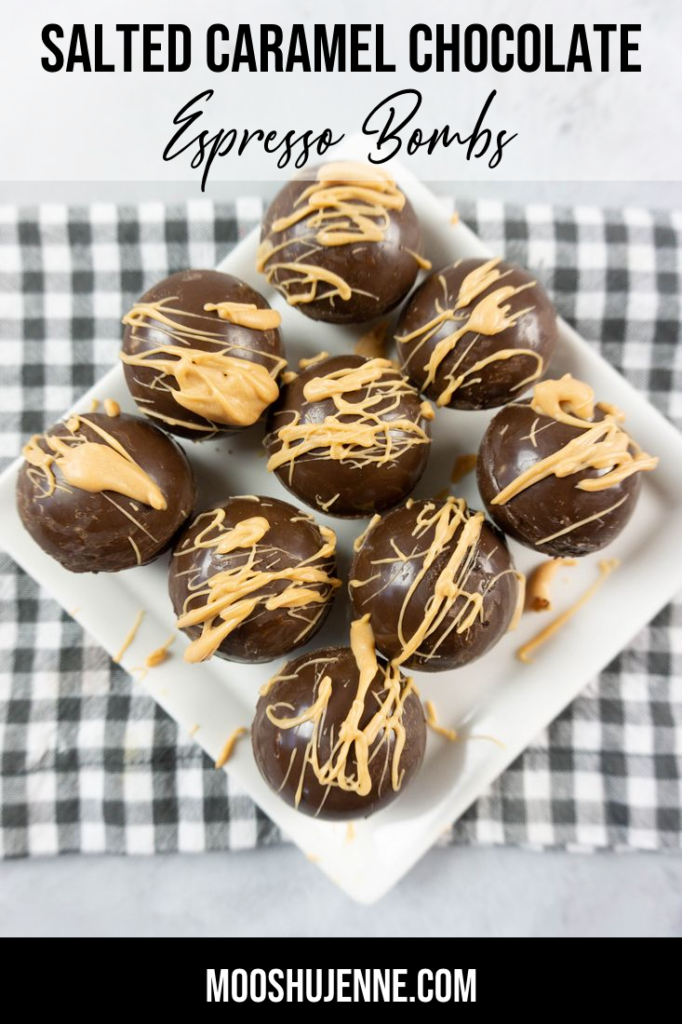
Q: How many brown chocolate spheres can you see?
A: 9